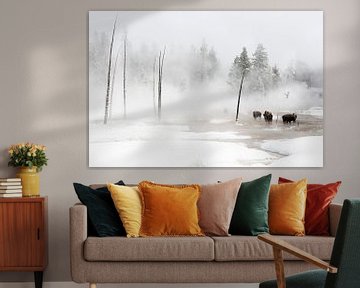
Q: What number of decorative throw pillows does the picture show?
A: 7